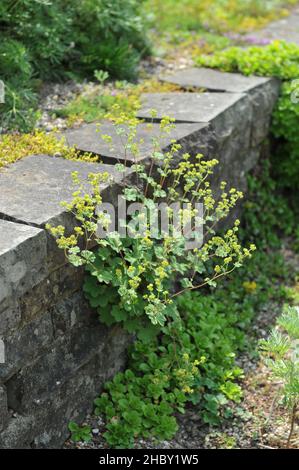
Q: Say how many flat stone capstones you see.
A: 5